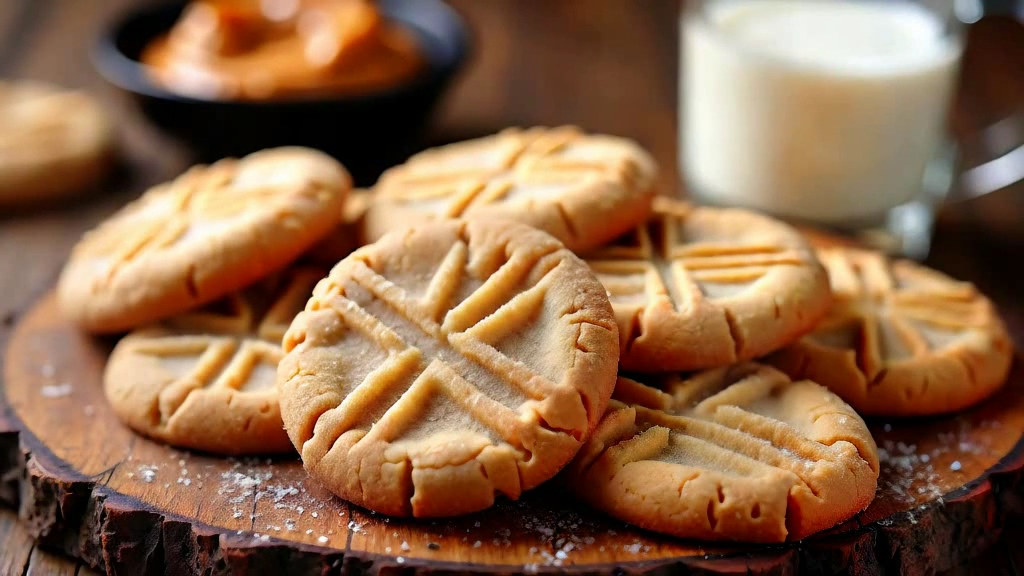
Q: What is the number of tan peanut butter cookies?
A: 8